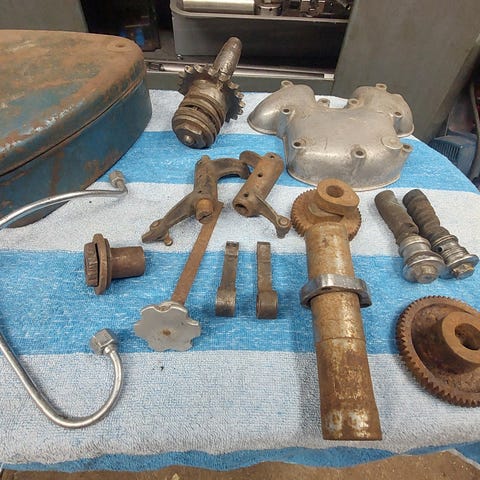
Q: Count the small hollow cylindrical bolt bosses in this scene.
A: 9